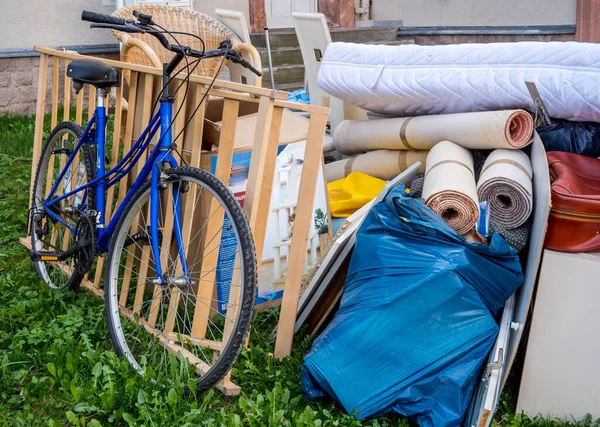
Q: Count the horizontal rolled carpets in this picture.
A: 2